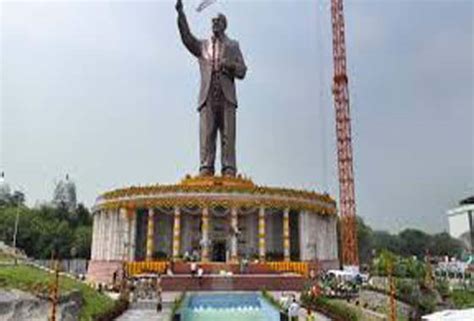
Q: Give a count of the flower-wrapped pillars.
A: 6